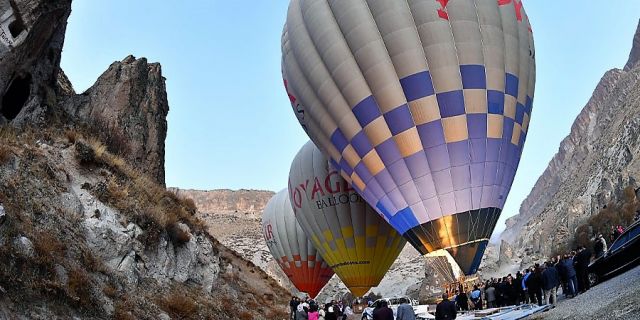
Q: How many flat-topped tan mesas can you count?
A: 1